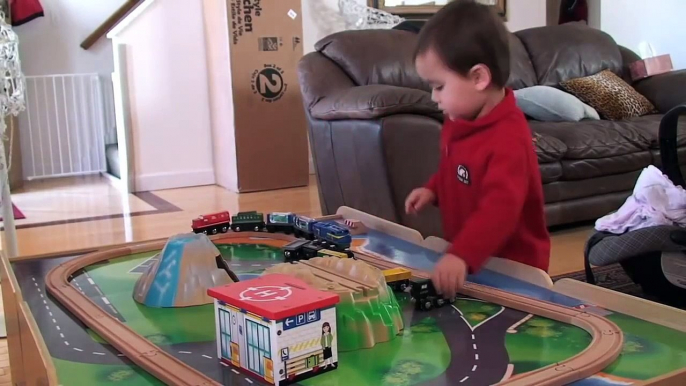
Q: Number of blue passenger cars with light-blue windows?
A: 2